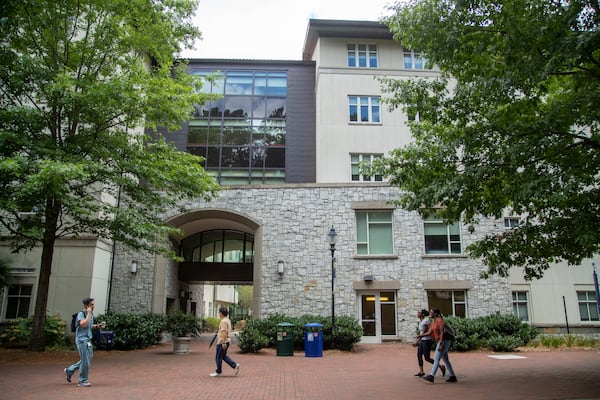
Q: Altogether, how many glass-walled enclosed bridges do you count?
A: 1